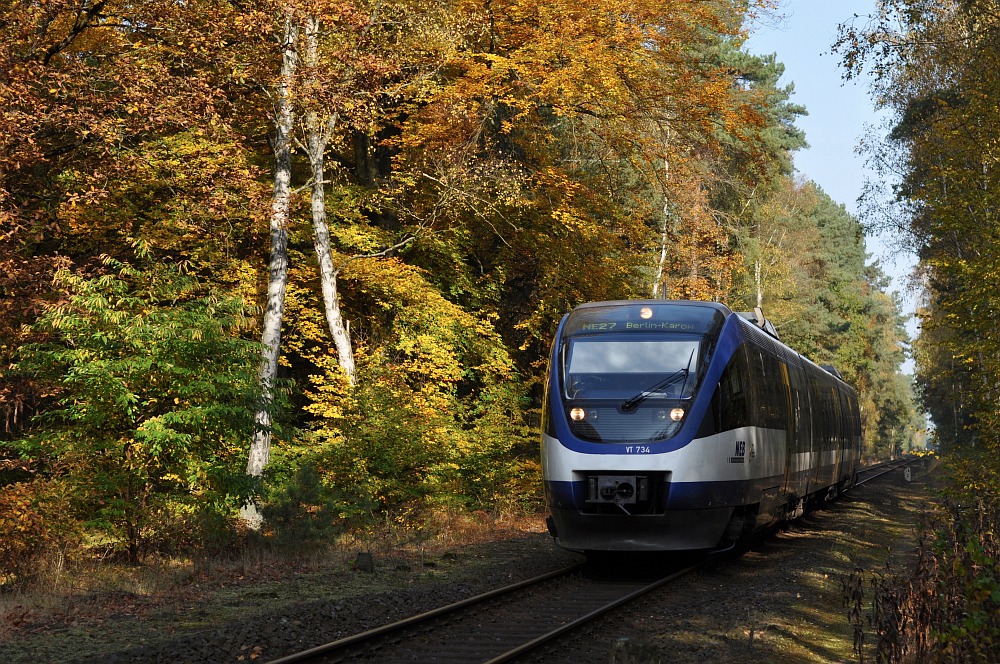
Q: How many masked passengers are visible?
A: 0